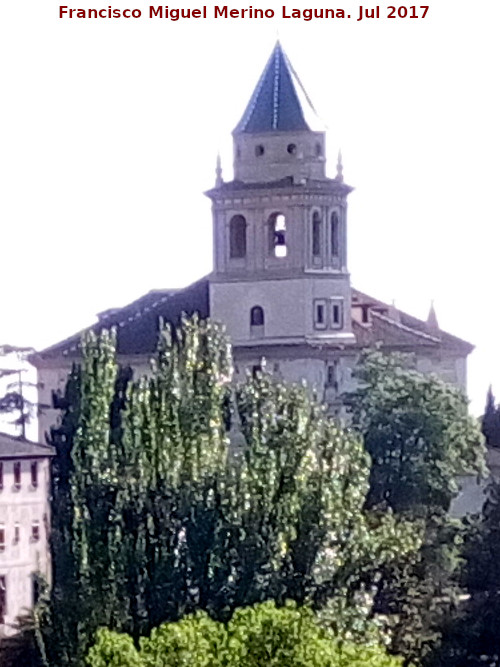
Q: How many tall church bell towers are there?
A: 1